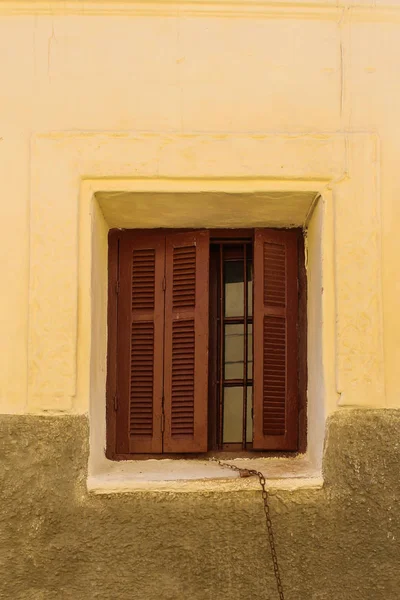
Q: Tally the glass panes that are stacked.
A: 3